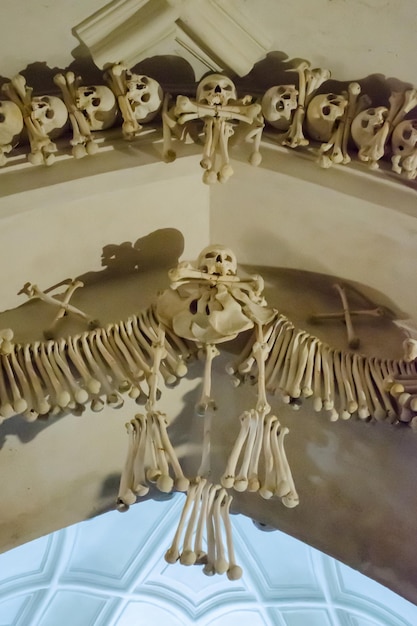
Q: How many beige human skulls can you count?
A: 10